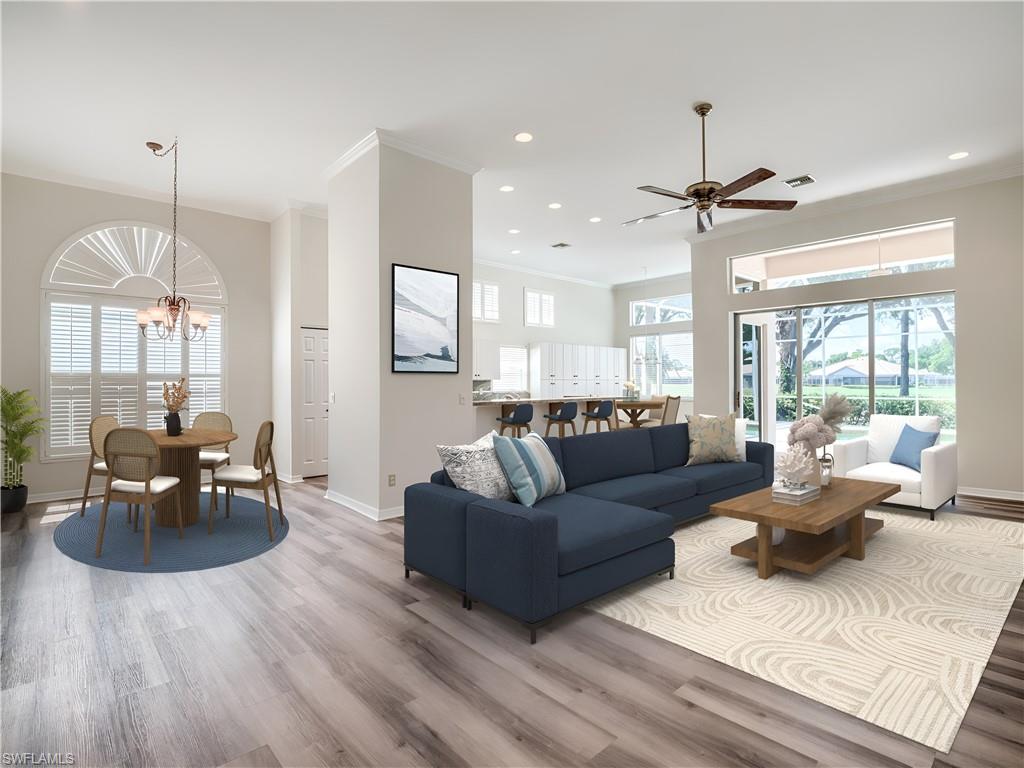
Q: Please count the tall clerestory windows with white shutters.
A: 2